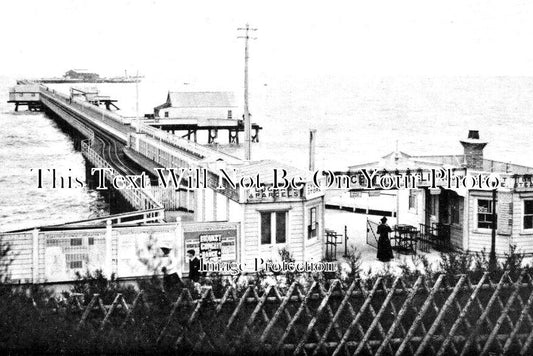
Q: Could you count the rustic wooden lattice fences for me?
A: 1